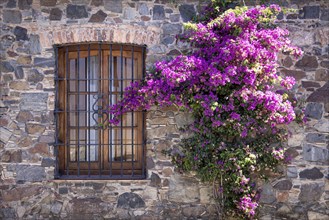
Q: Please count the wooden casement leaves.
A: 2